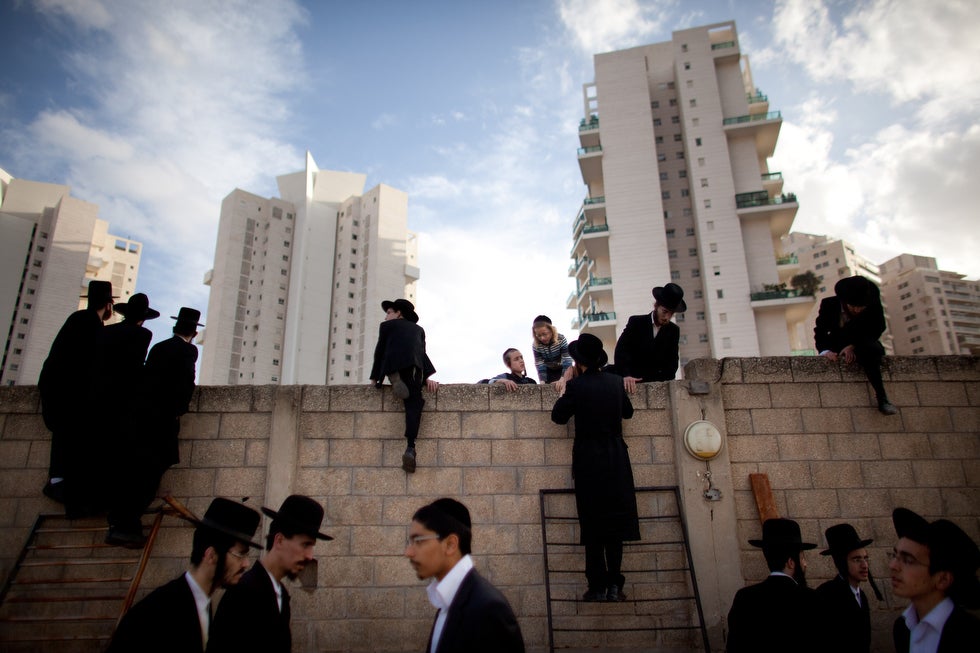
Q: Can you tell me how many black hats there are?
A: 12